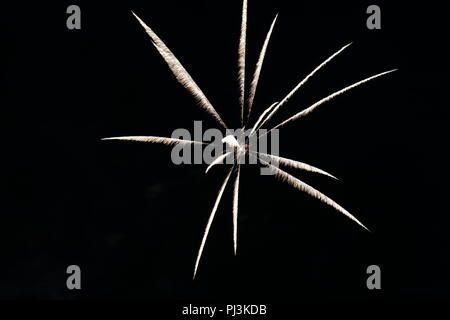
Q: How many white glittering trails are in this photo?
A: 12